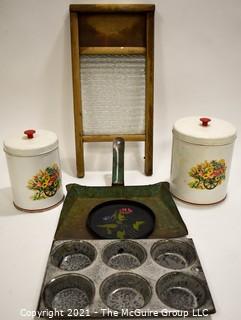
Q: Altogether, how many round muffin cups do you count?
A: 6